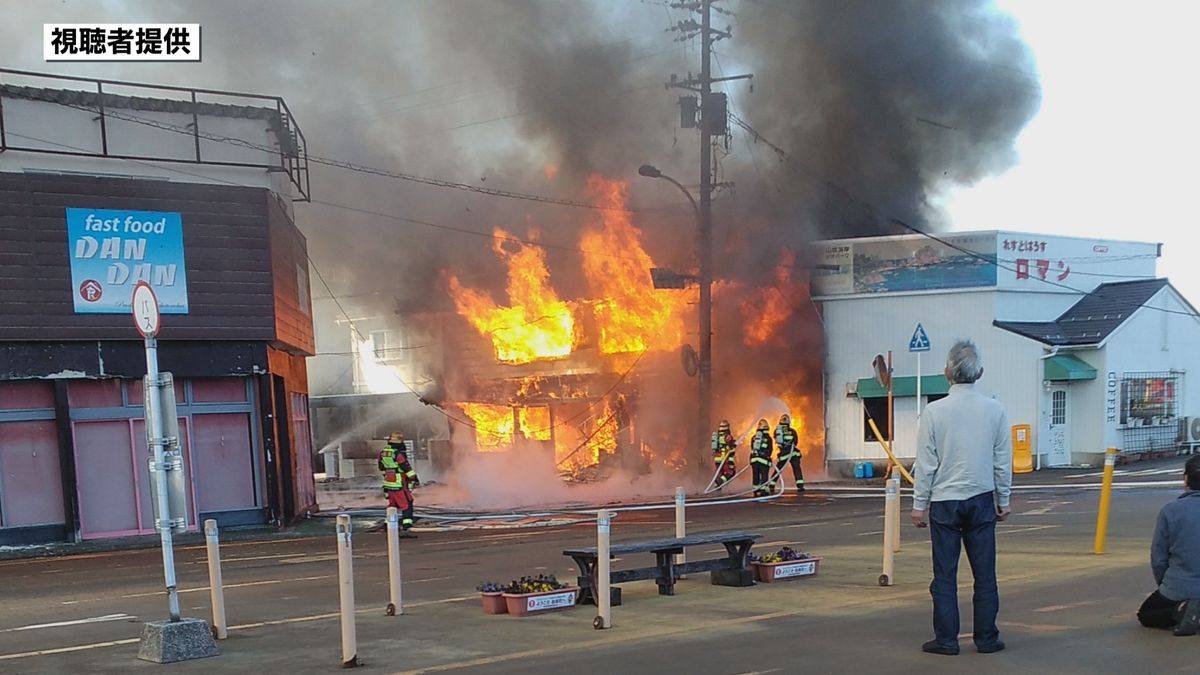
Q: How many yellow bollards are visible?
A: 1